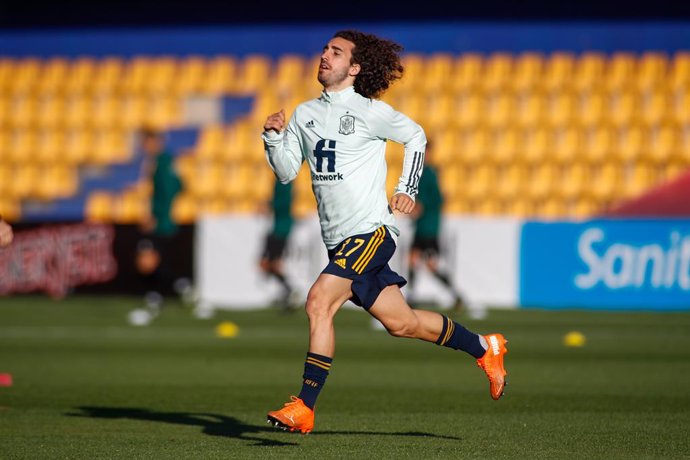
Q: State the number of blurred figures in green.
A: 3